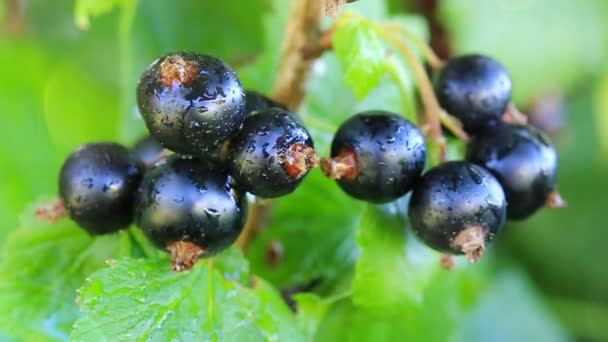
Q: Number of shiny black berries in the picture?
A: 10